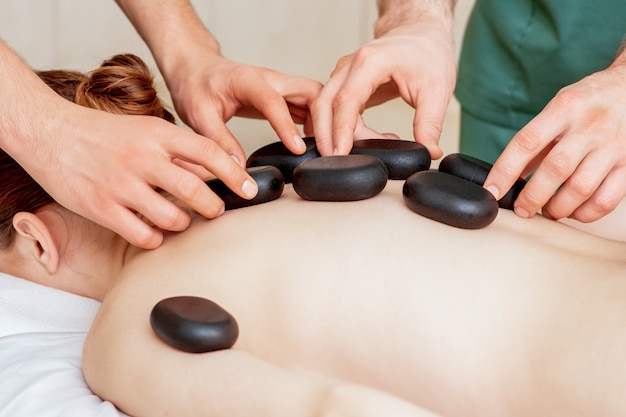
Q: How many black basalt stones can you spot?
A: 7